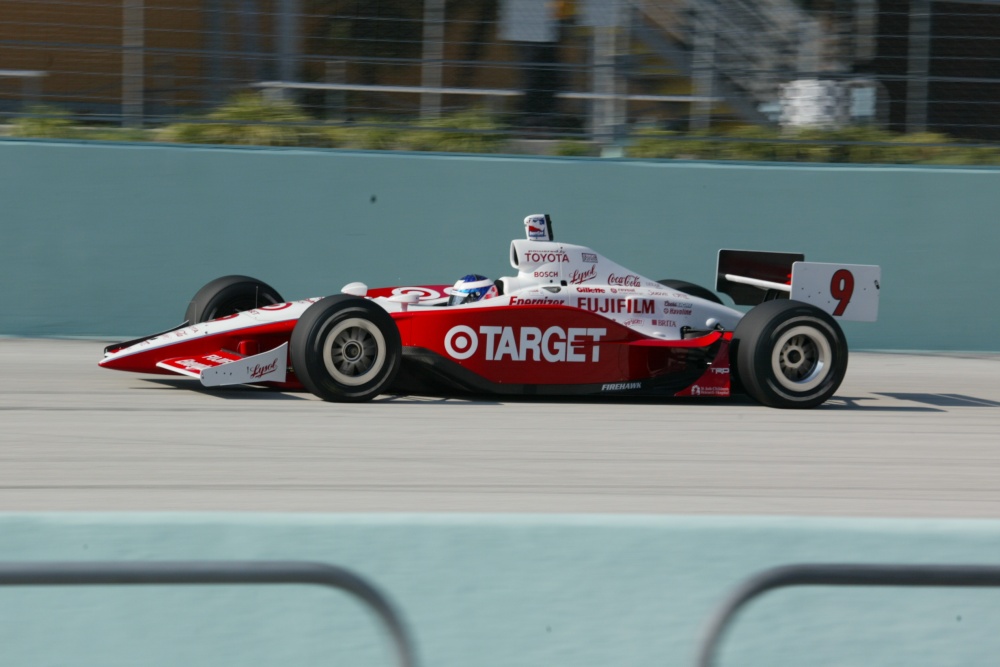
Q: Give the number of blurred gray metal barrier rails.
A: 2